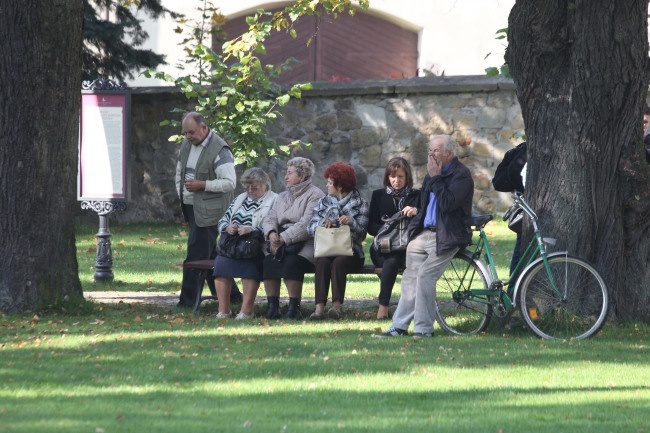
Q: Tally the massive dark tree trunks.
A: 2